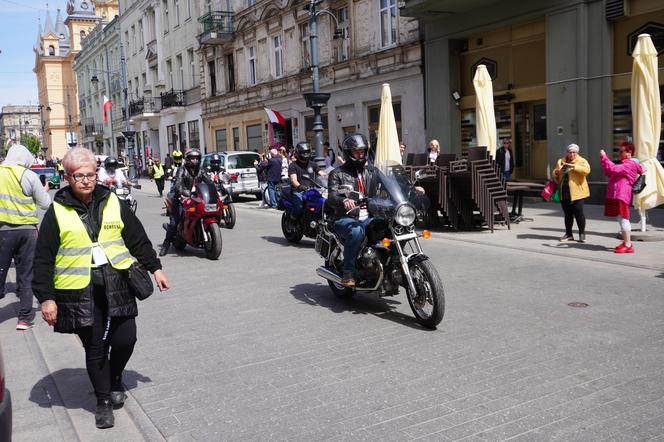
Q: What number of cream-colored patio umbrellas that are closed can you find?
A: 3